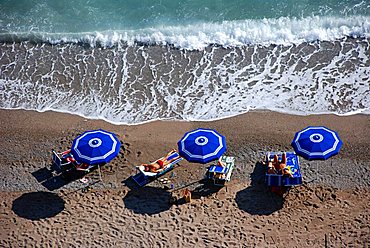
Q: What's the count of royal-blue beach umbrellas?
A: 3